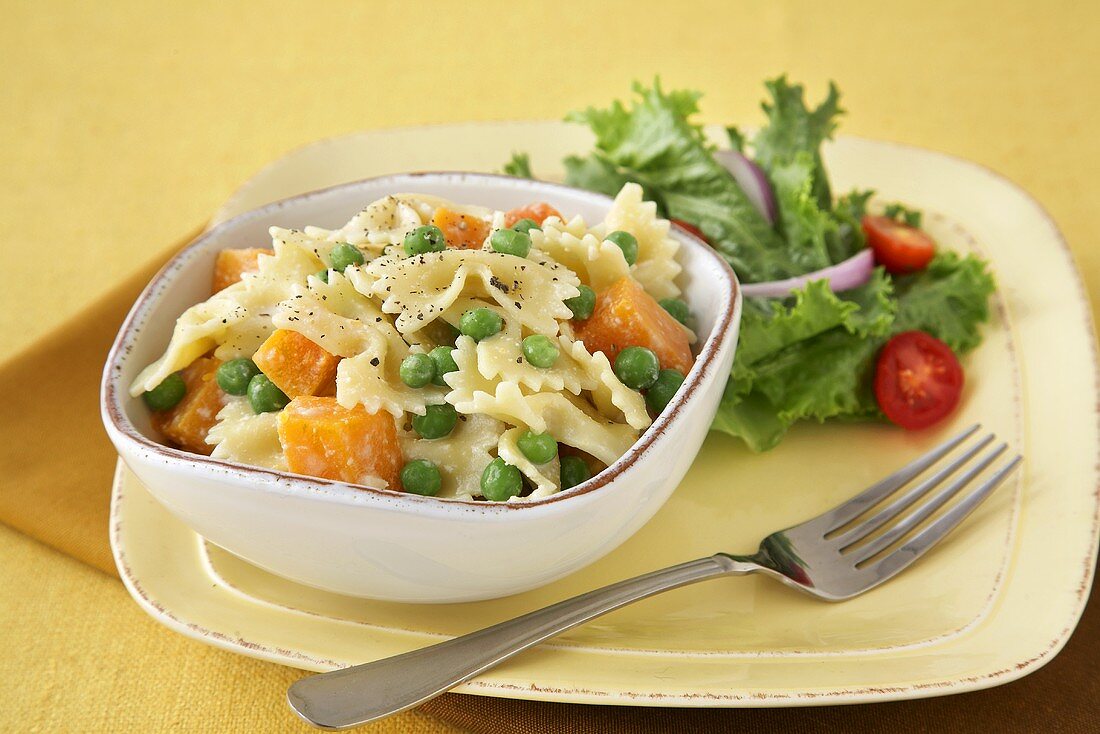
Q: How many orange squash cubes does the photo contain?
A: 7